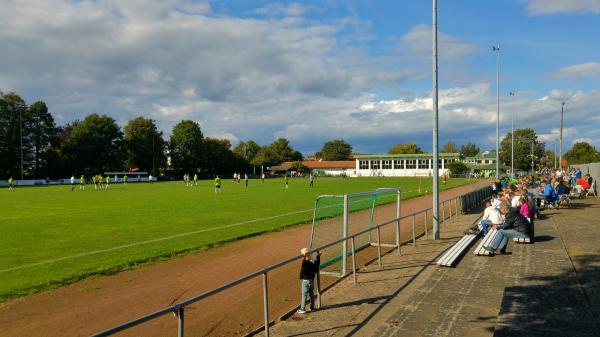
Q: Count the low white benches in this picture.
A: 3